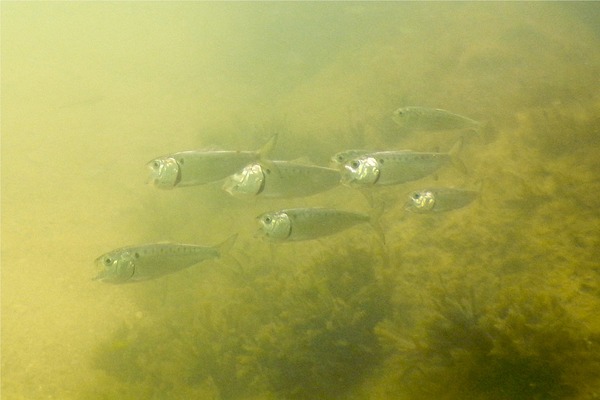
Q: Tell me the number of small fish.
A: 8